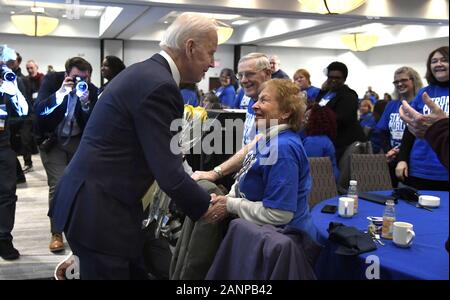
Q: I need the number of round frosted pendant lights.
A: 4